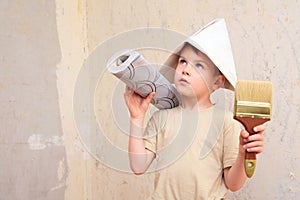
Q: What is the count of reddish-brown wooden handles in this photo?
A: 1